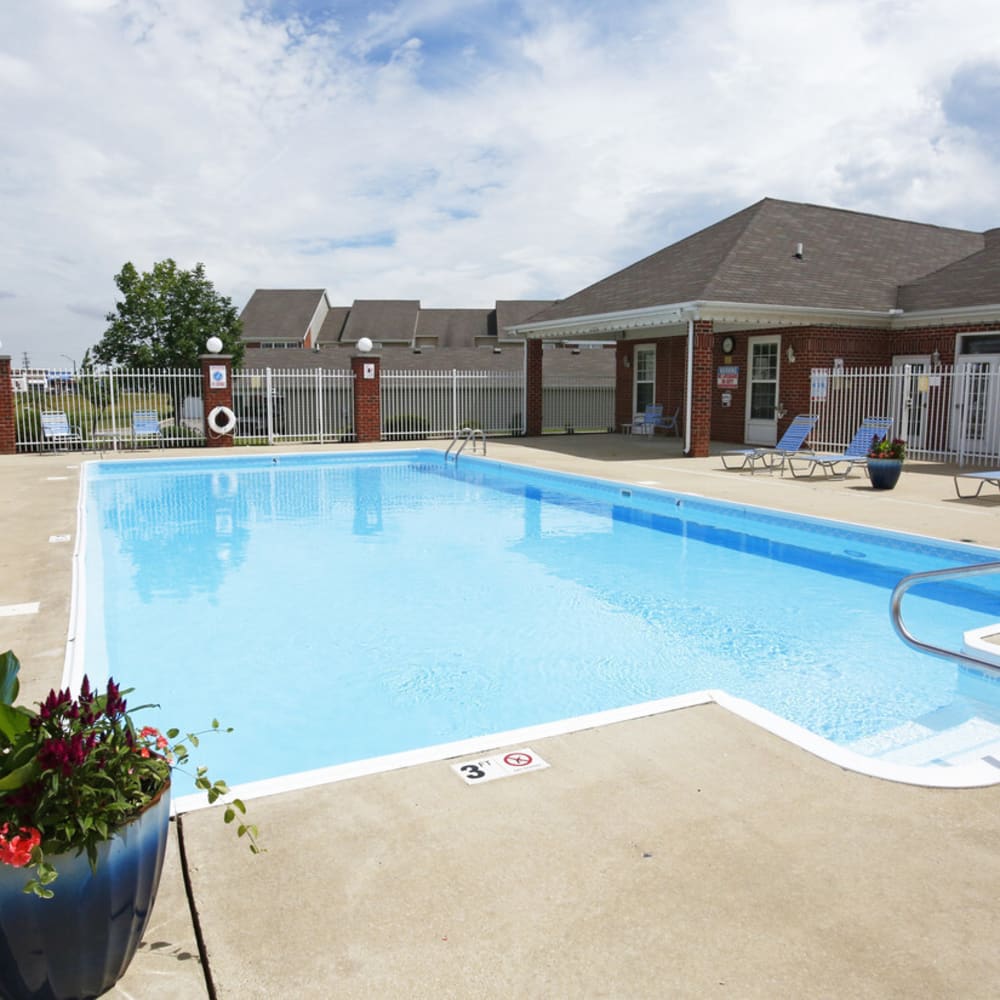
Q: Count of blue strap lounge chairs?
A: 3